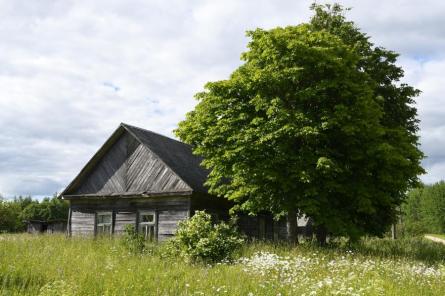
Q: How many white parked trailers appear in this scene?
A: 0